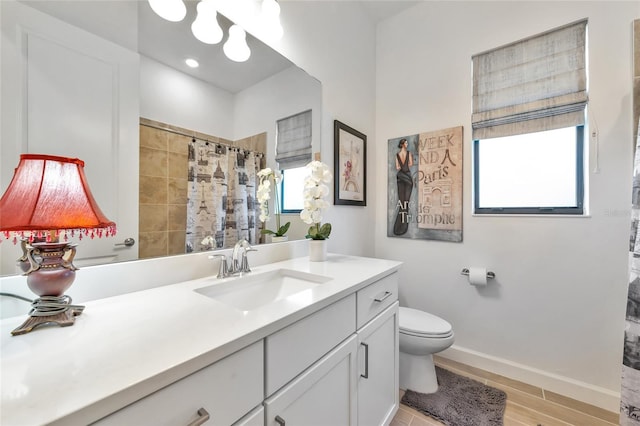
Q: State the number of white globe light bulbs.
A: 4